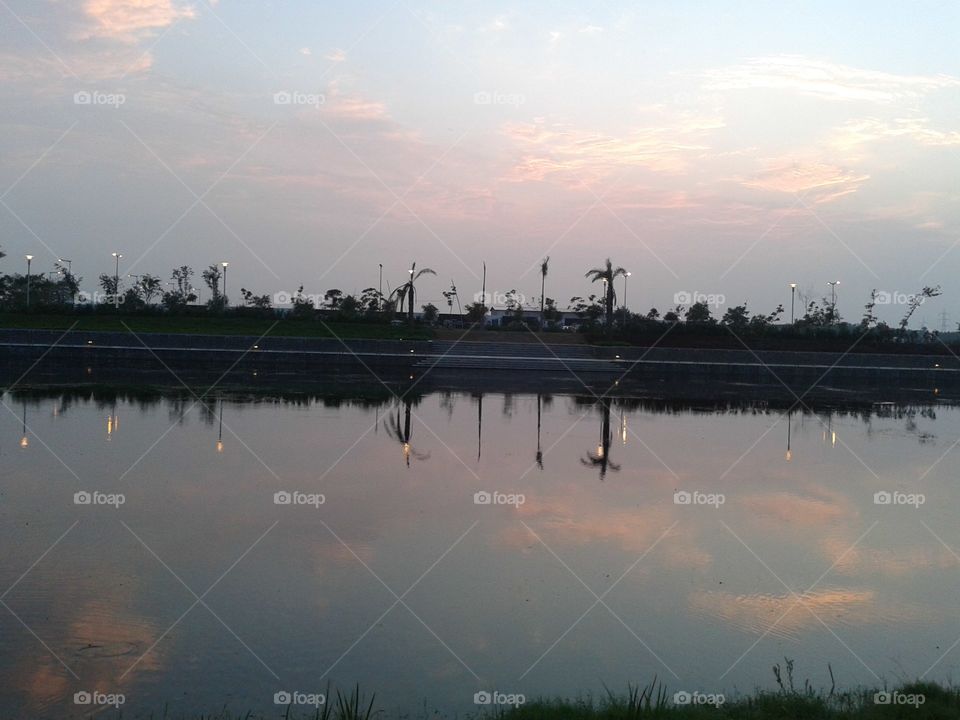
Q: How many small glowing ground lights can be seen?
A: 5